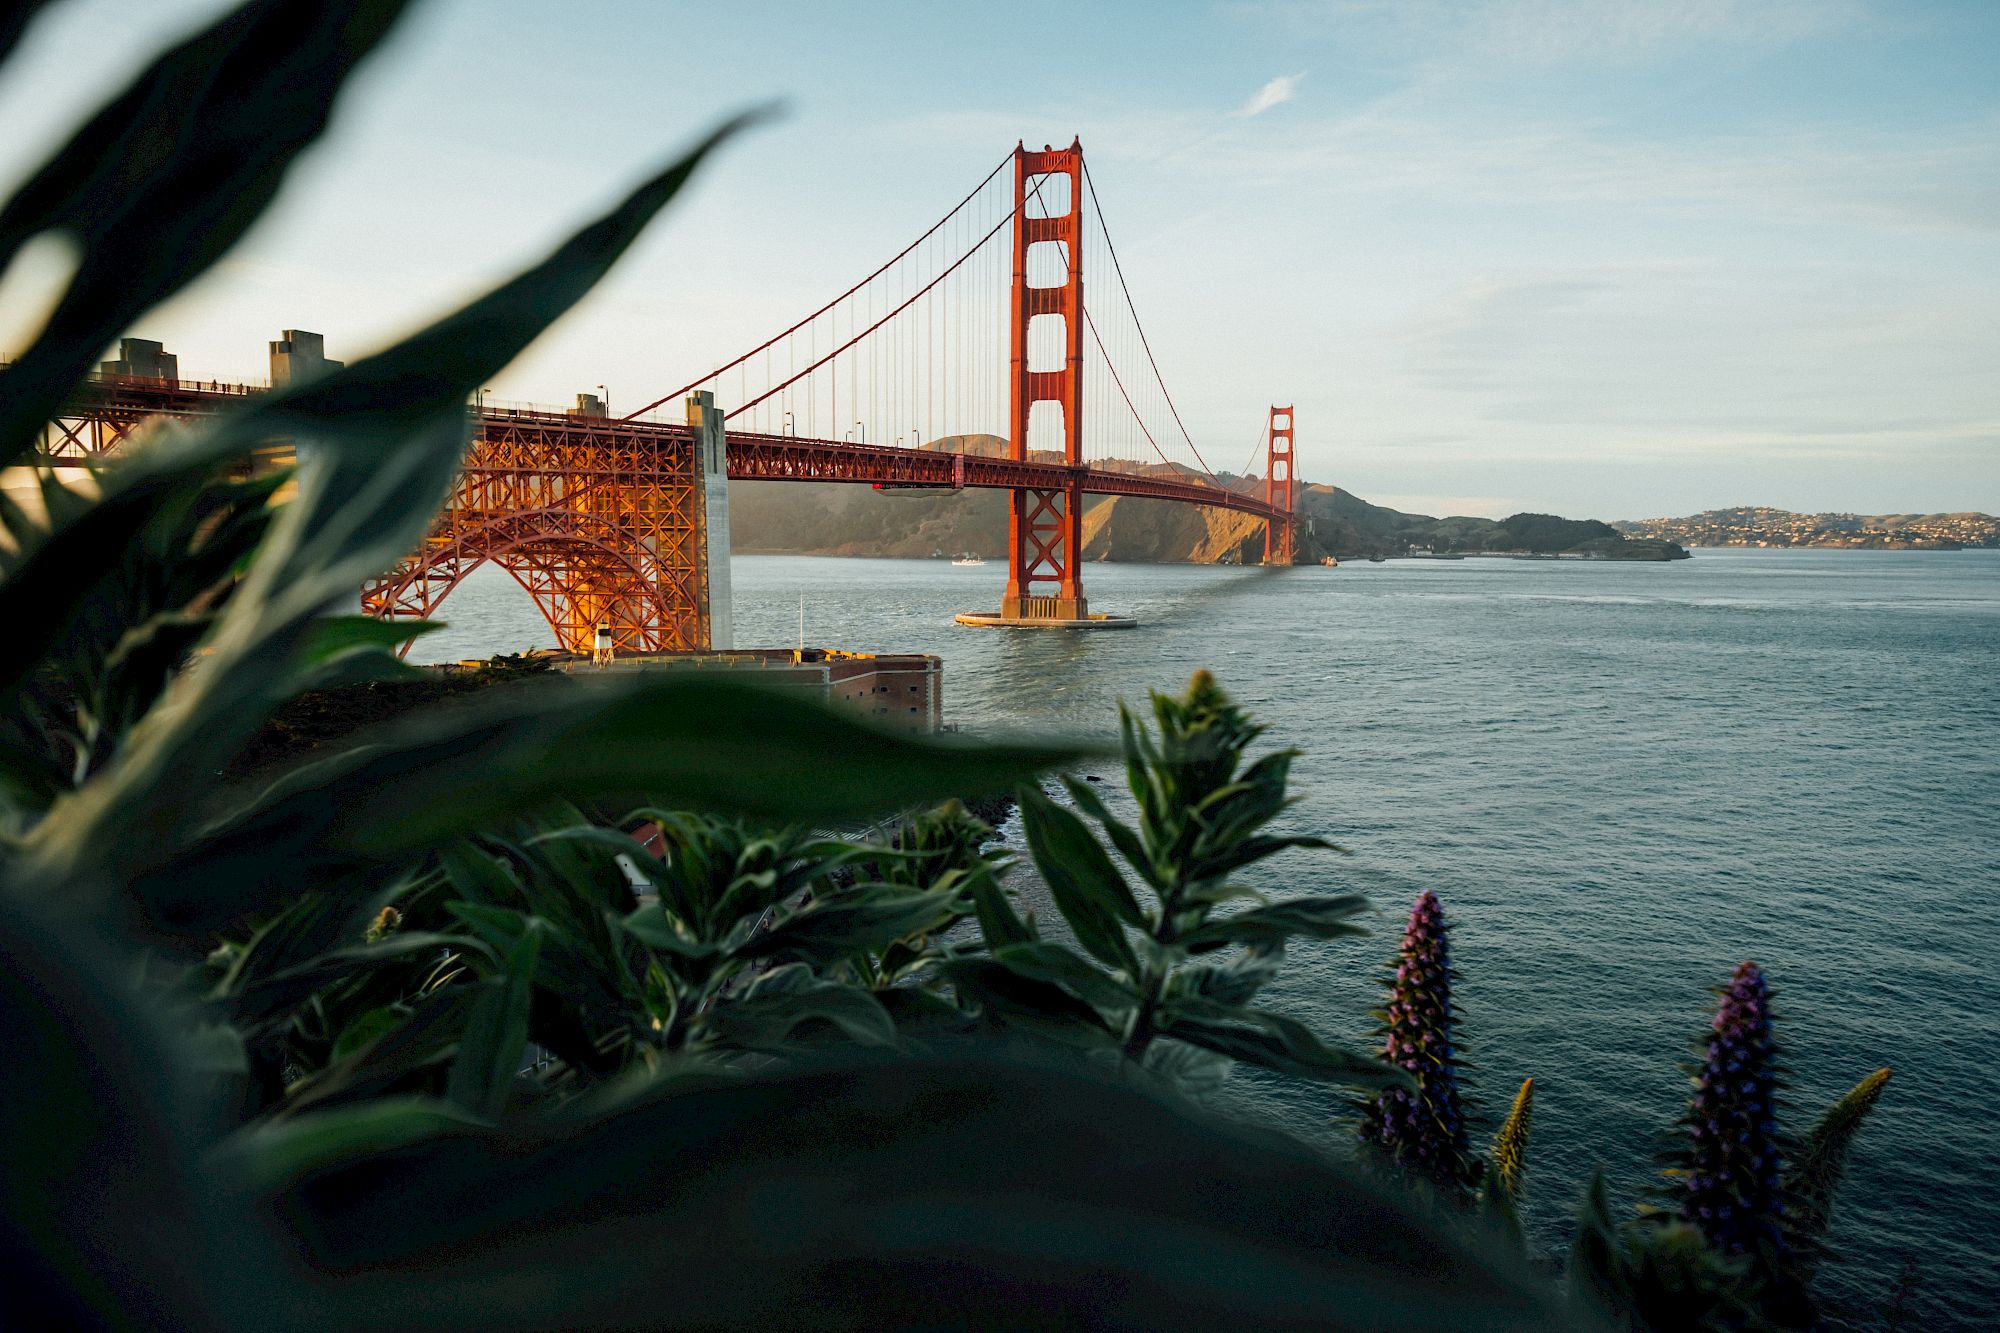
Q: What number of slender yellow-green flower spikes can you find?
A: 2